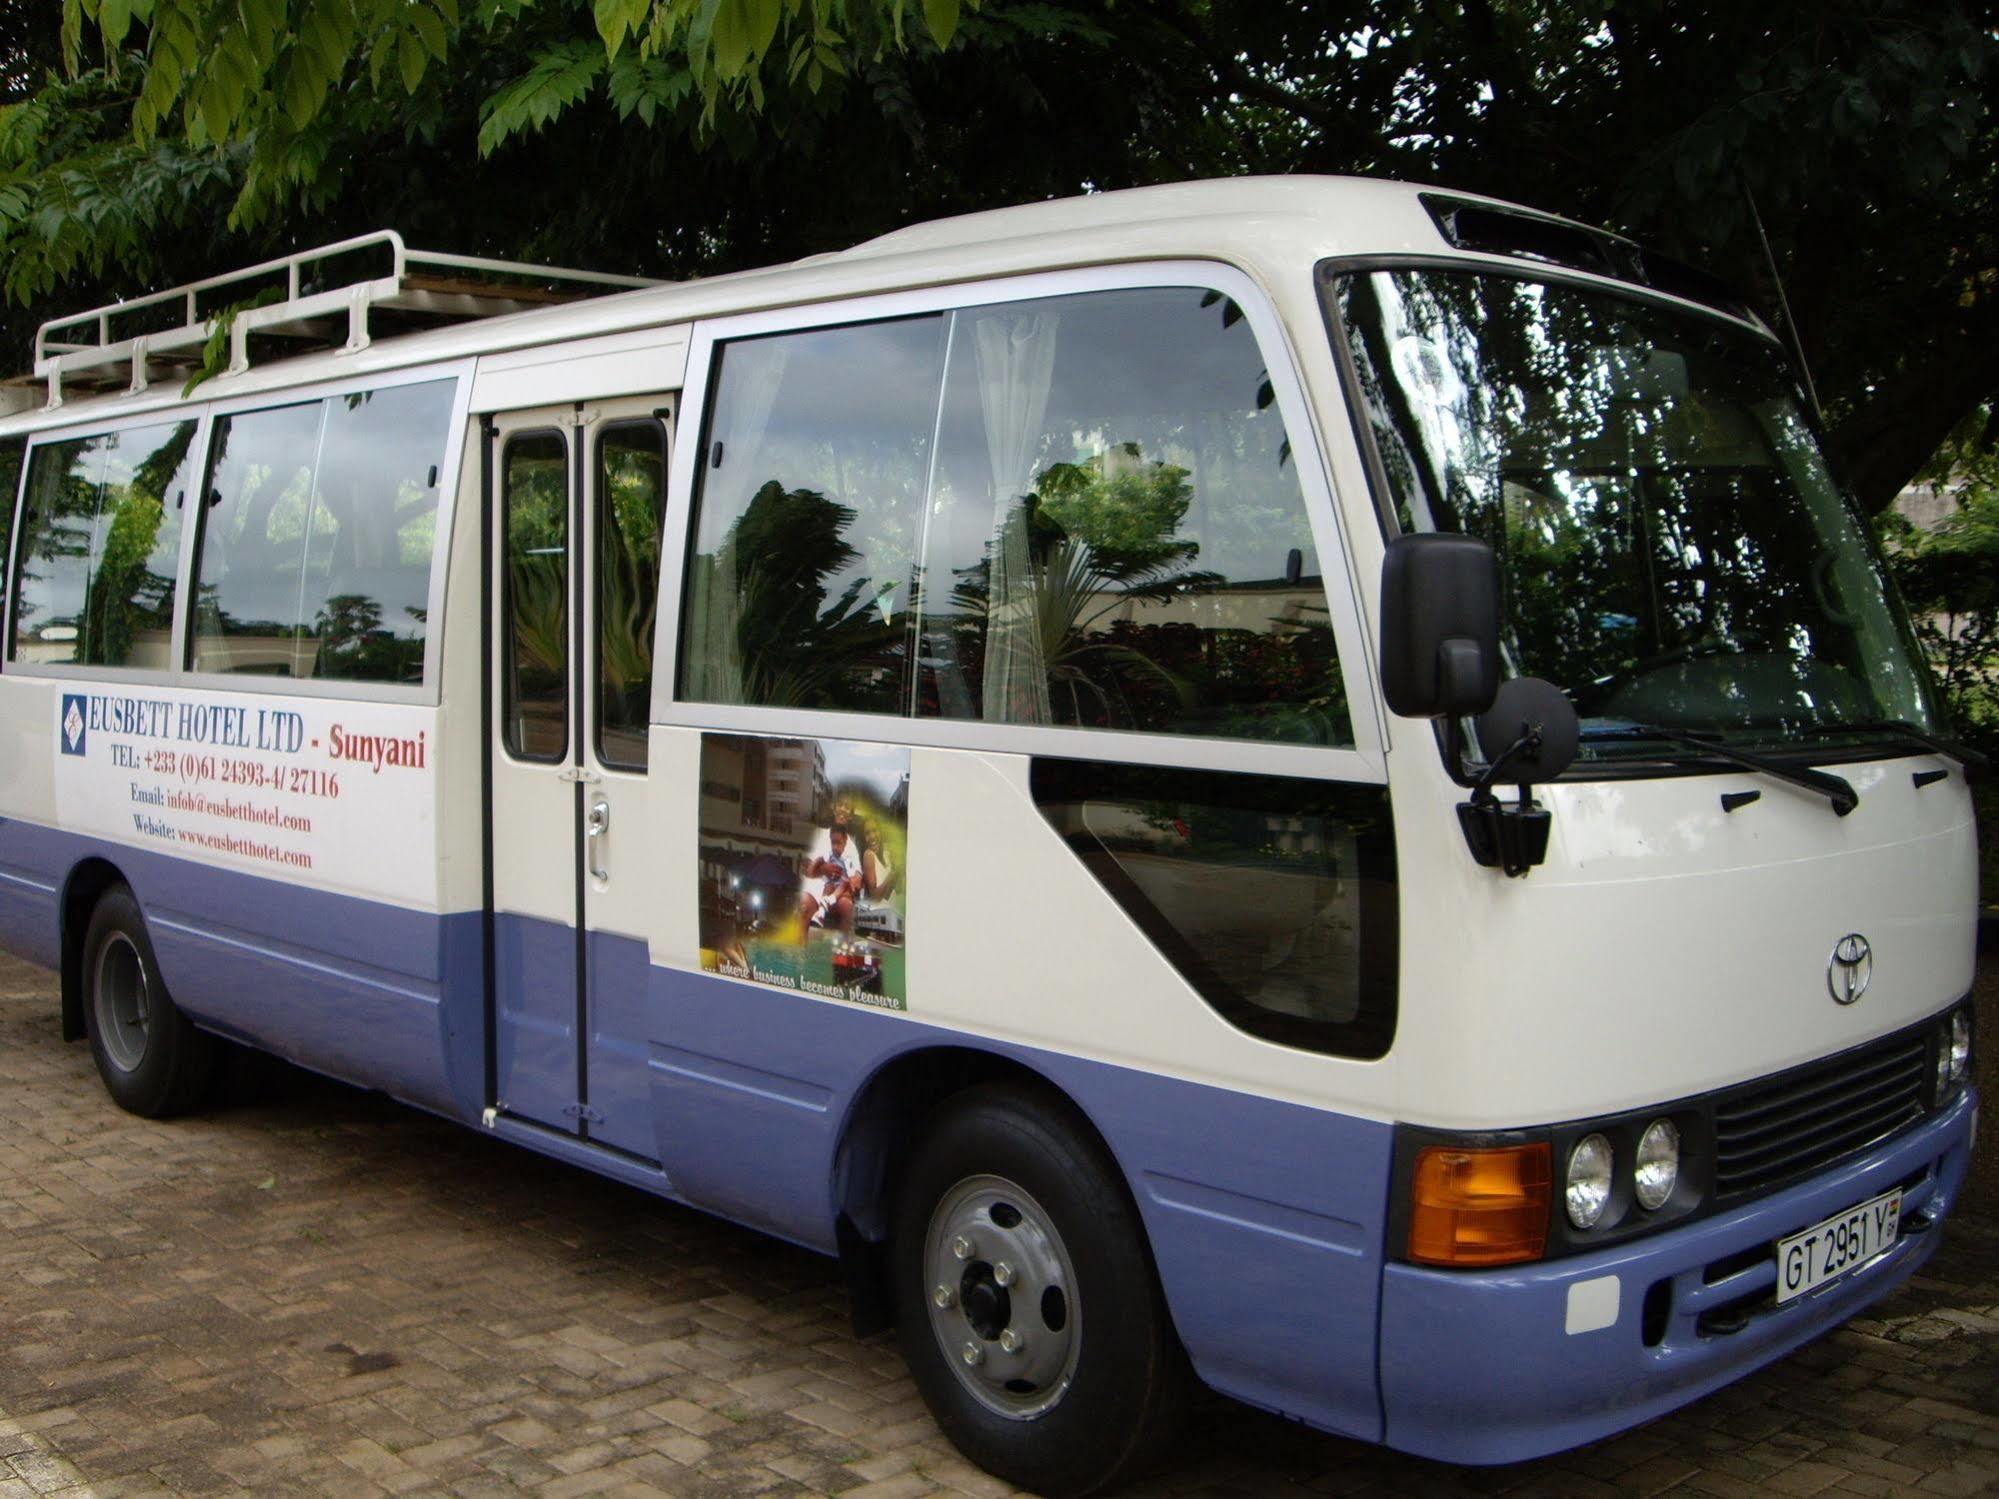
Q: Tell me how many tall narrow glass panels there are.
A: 2